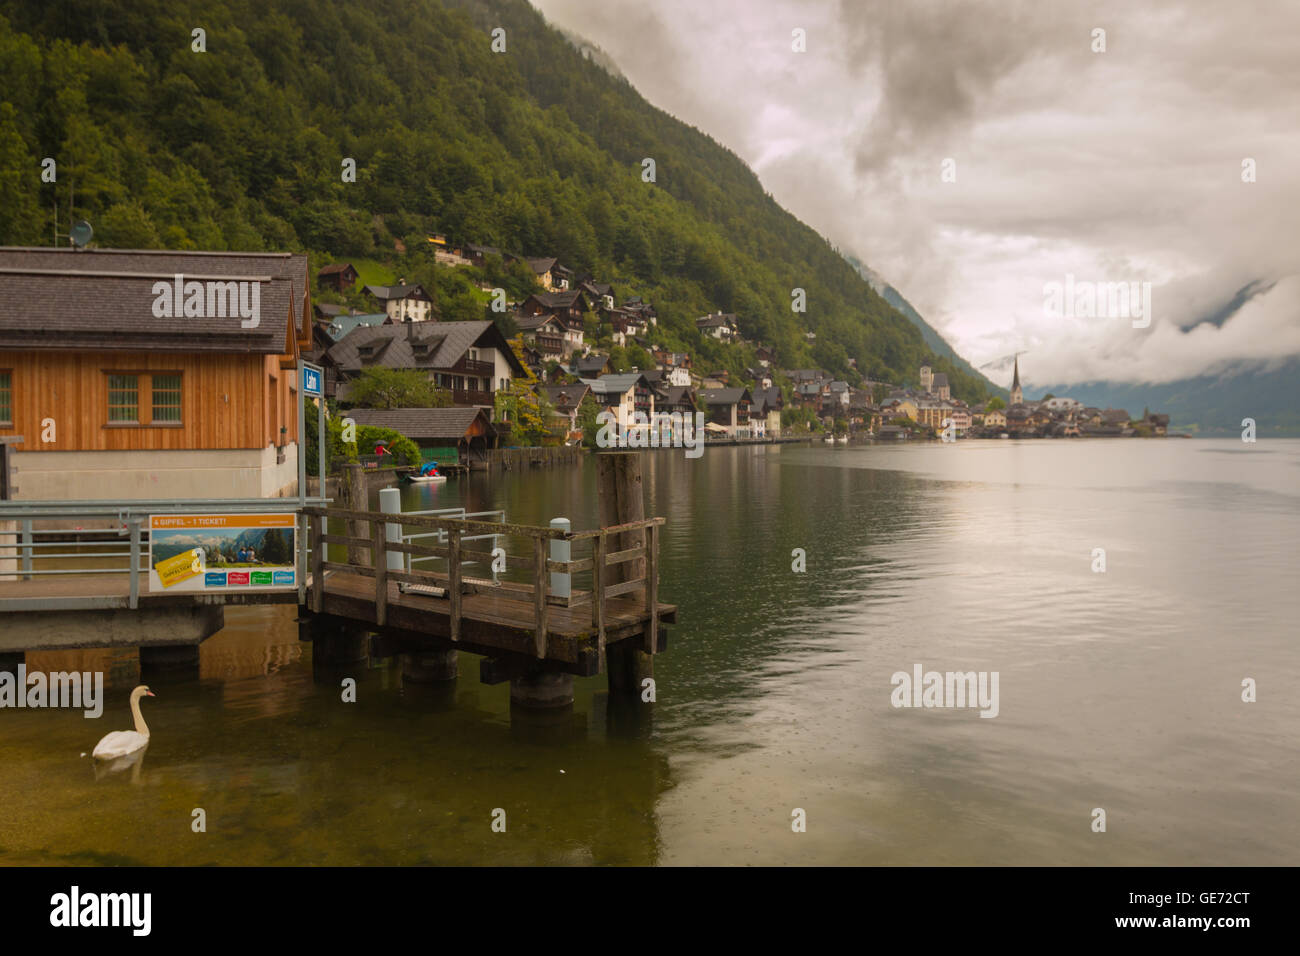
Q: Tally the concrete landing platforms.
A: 1